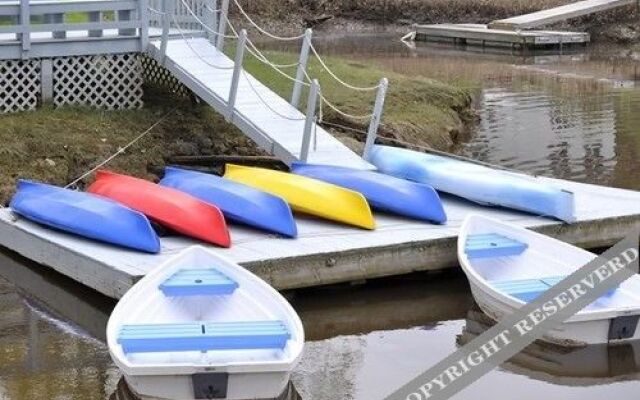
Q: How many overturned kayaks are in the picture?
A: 6